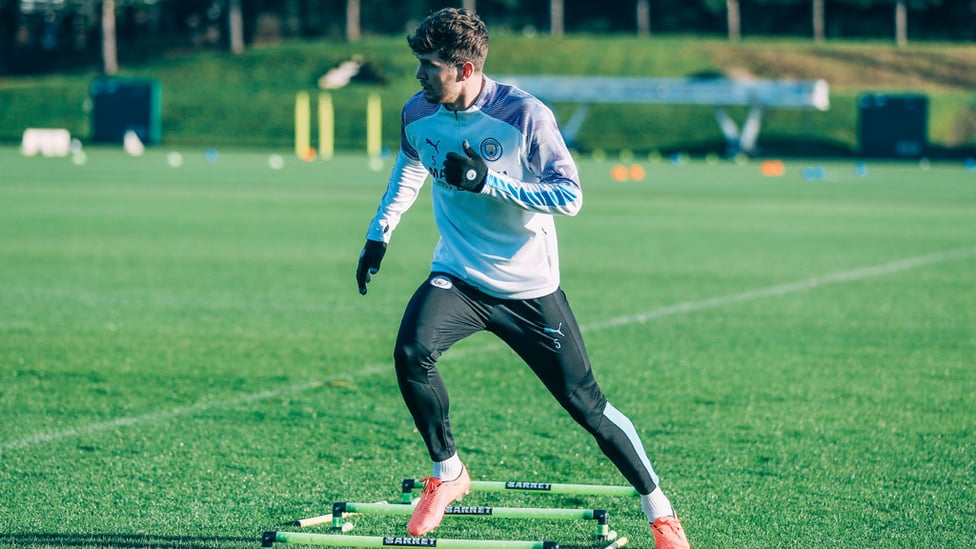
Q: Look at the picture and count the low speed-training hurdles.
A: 3